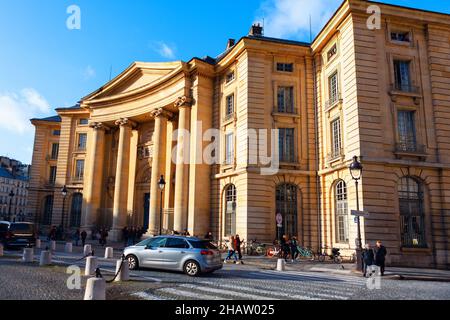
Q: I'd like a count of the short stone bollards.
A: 12